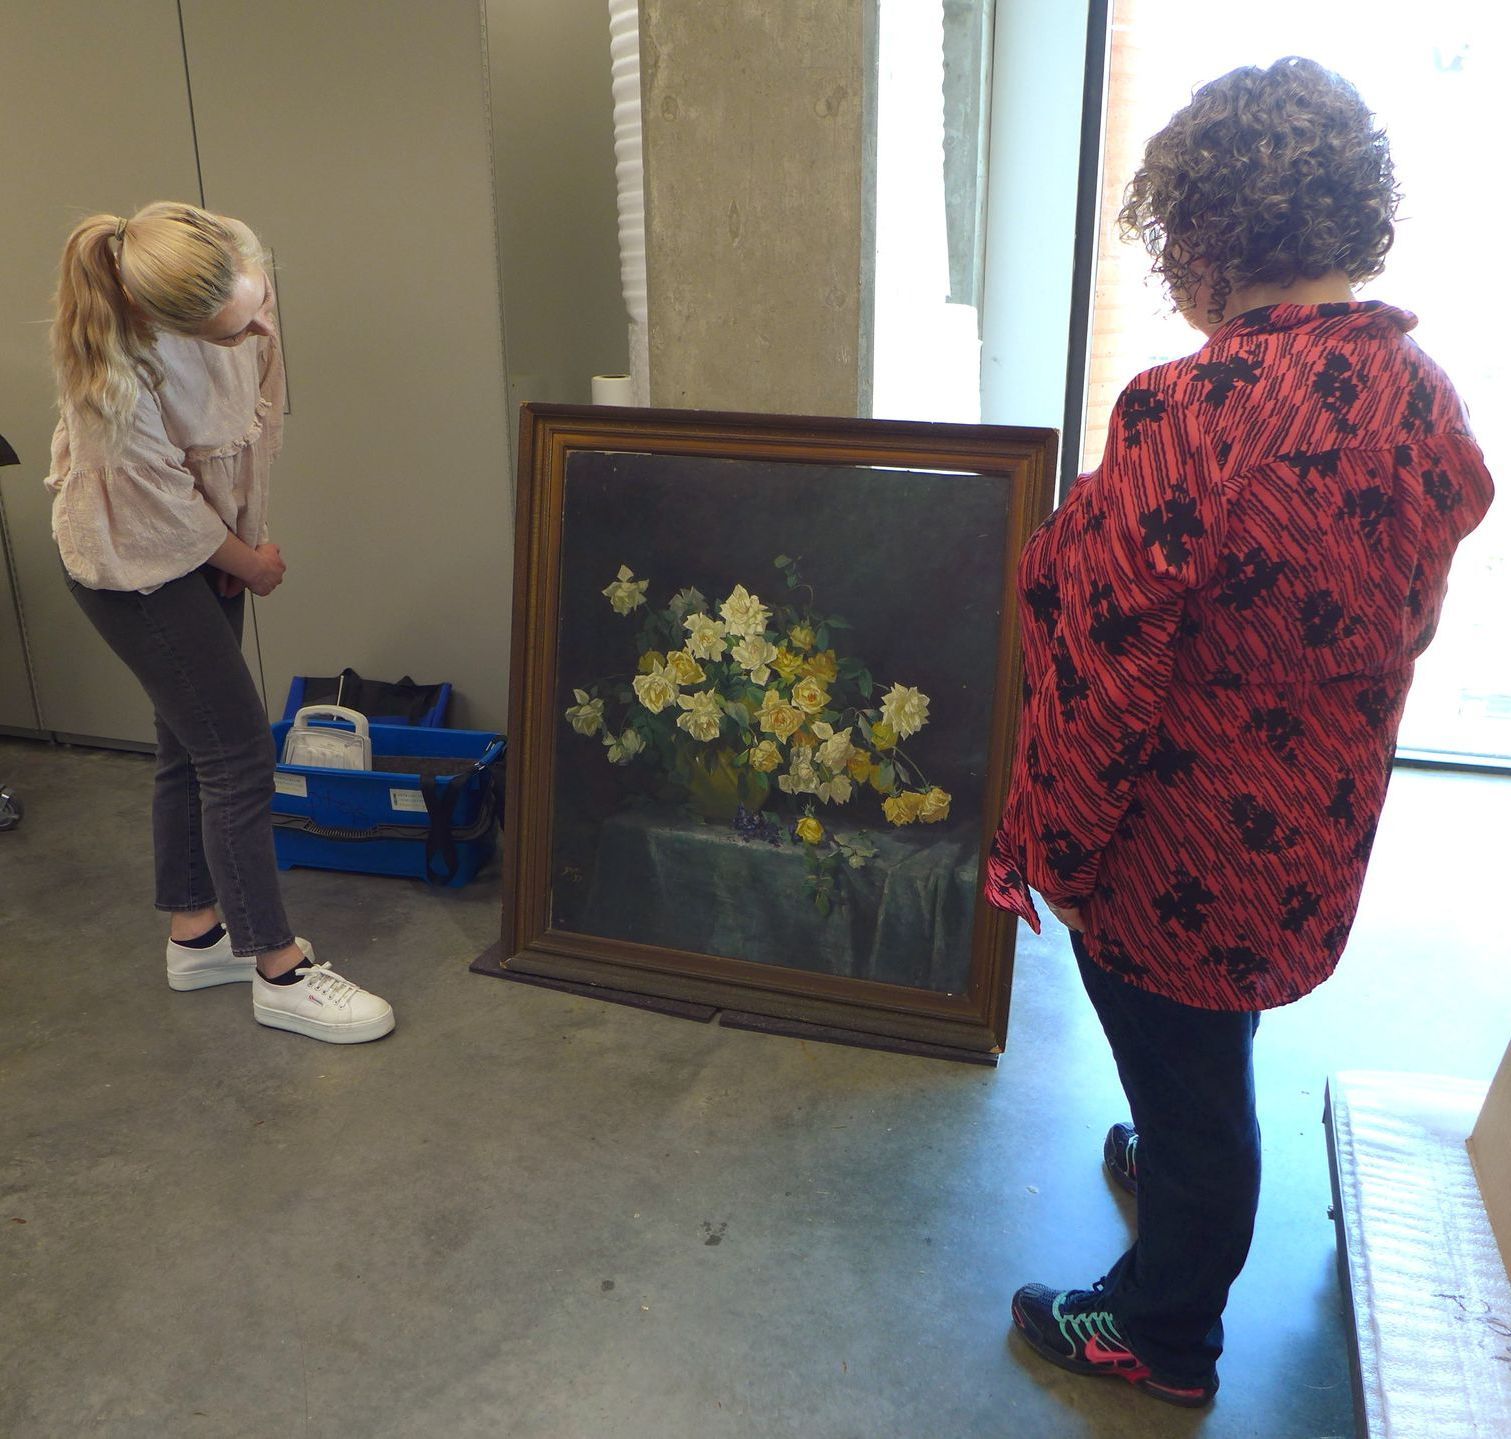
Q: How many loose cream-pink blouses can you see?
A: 1